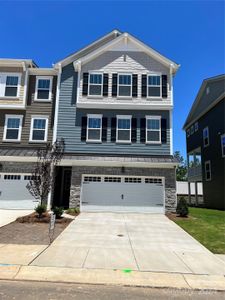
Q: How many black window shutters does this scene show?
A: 12